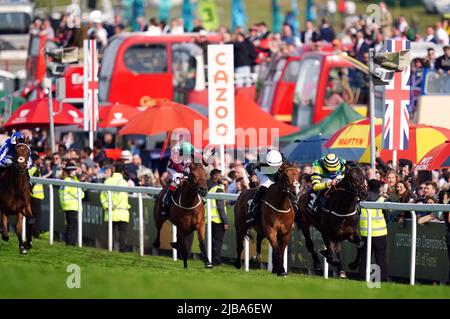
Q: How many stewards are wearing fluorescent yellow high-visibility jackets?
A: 5